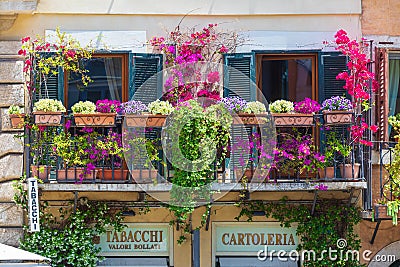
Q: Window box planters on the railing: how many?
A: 6